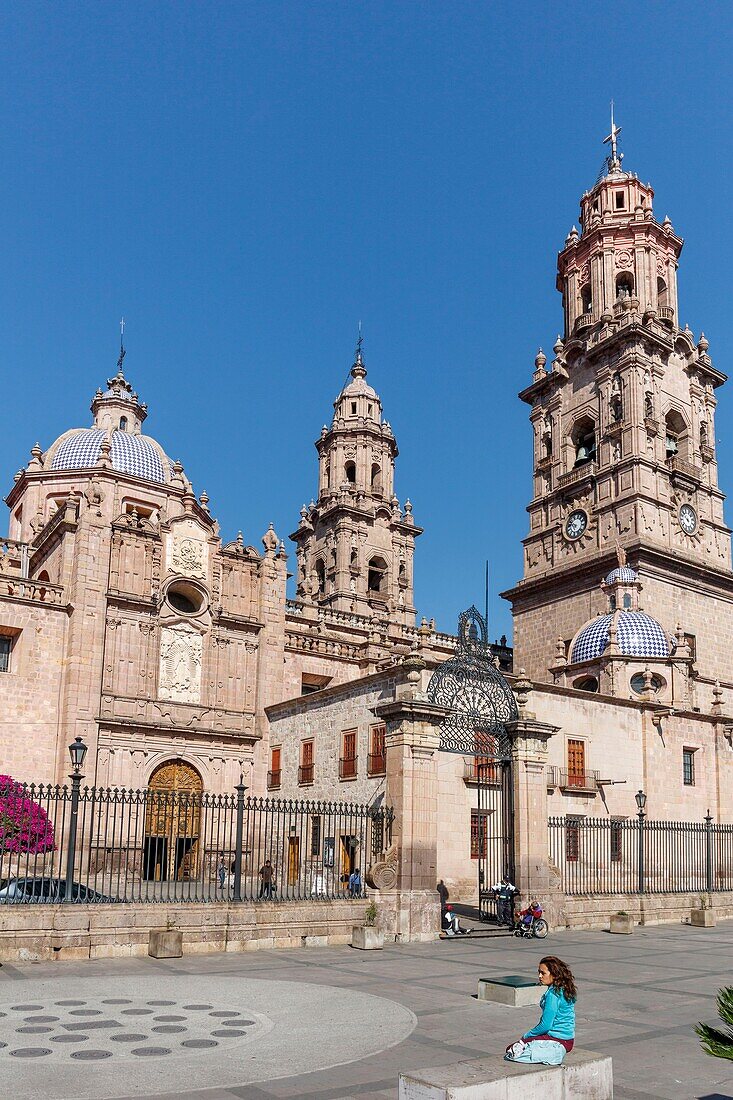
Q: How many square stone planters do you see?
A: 4